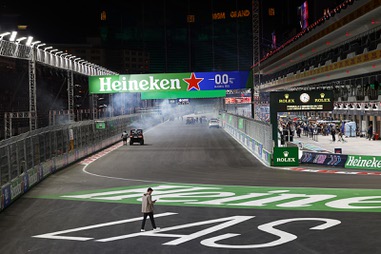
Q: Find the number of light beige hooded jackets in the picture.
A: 1